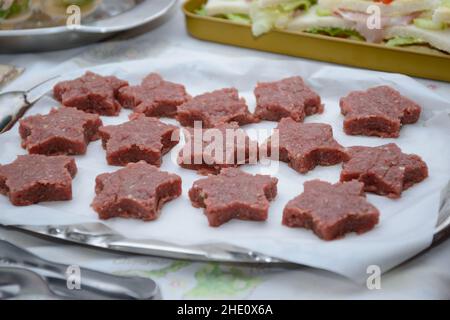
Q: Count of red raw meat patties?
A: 14